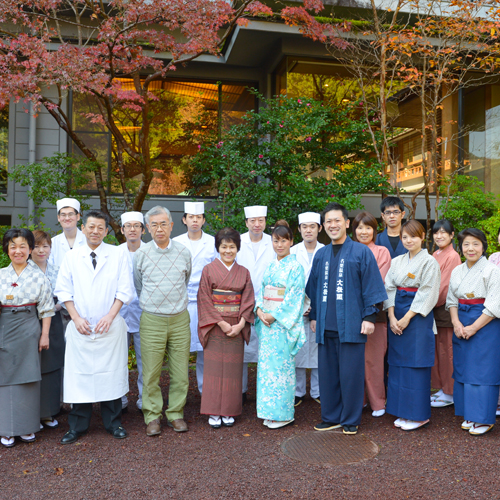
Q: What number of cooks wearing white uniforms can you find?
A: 6